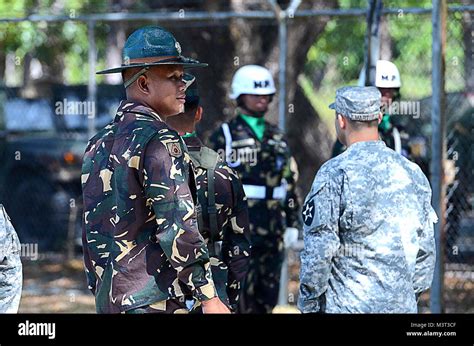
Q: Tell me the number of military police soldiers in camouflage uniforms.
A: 2